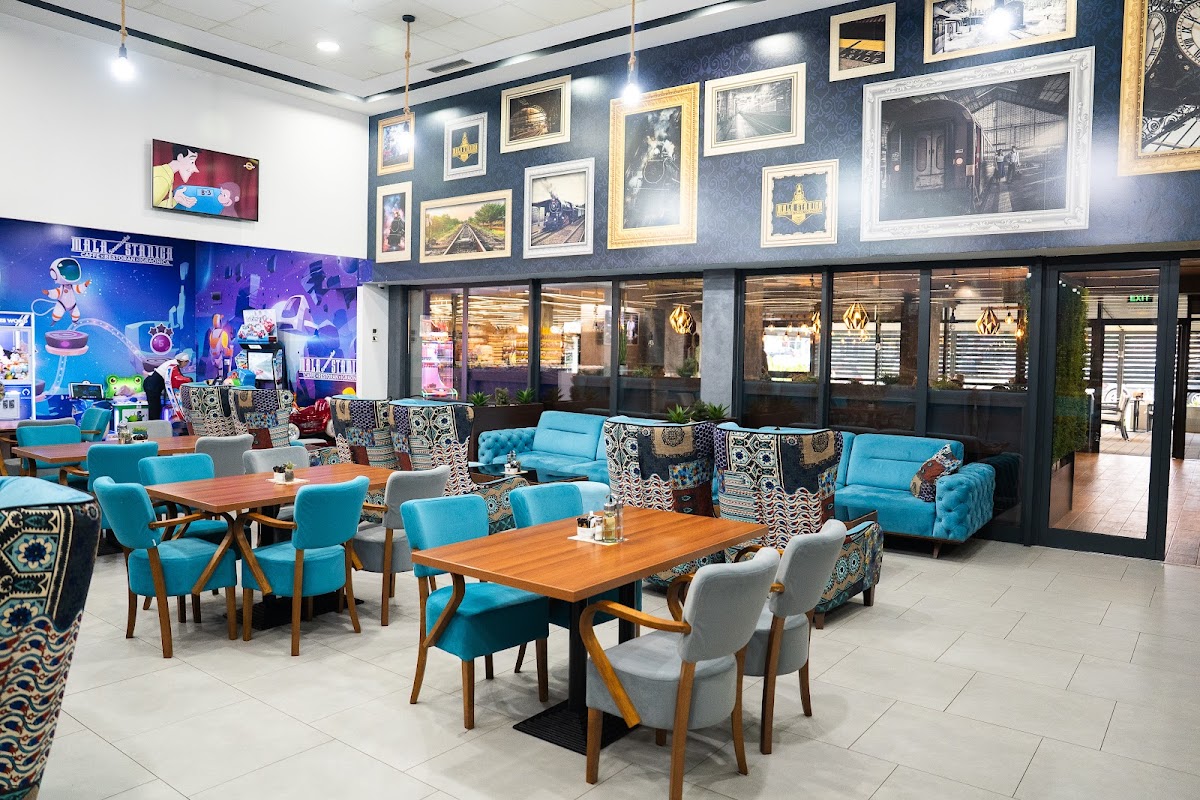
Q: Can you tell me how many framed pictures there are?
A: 13